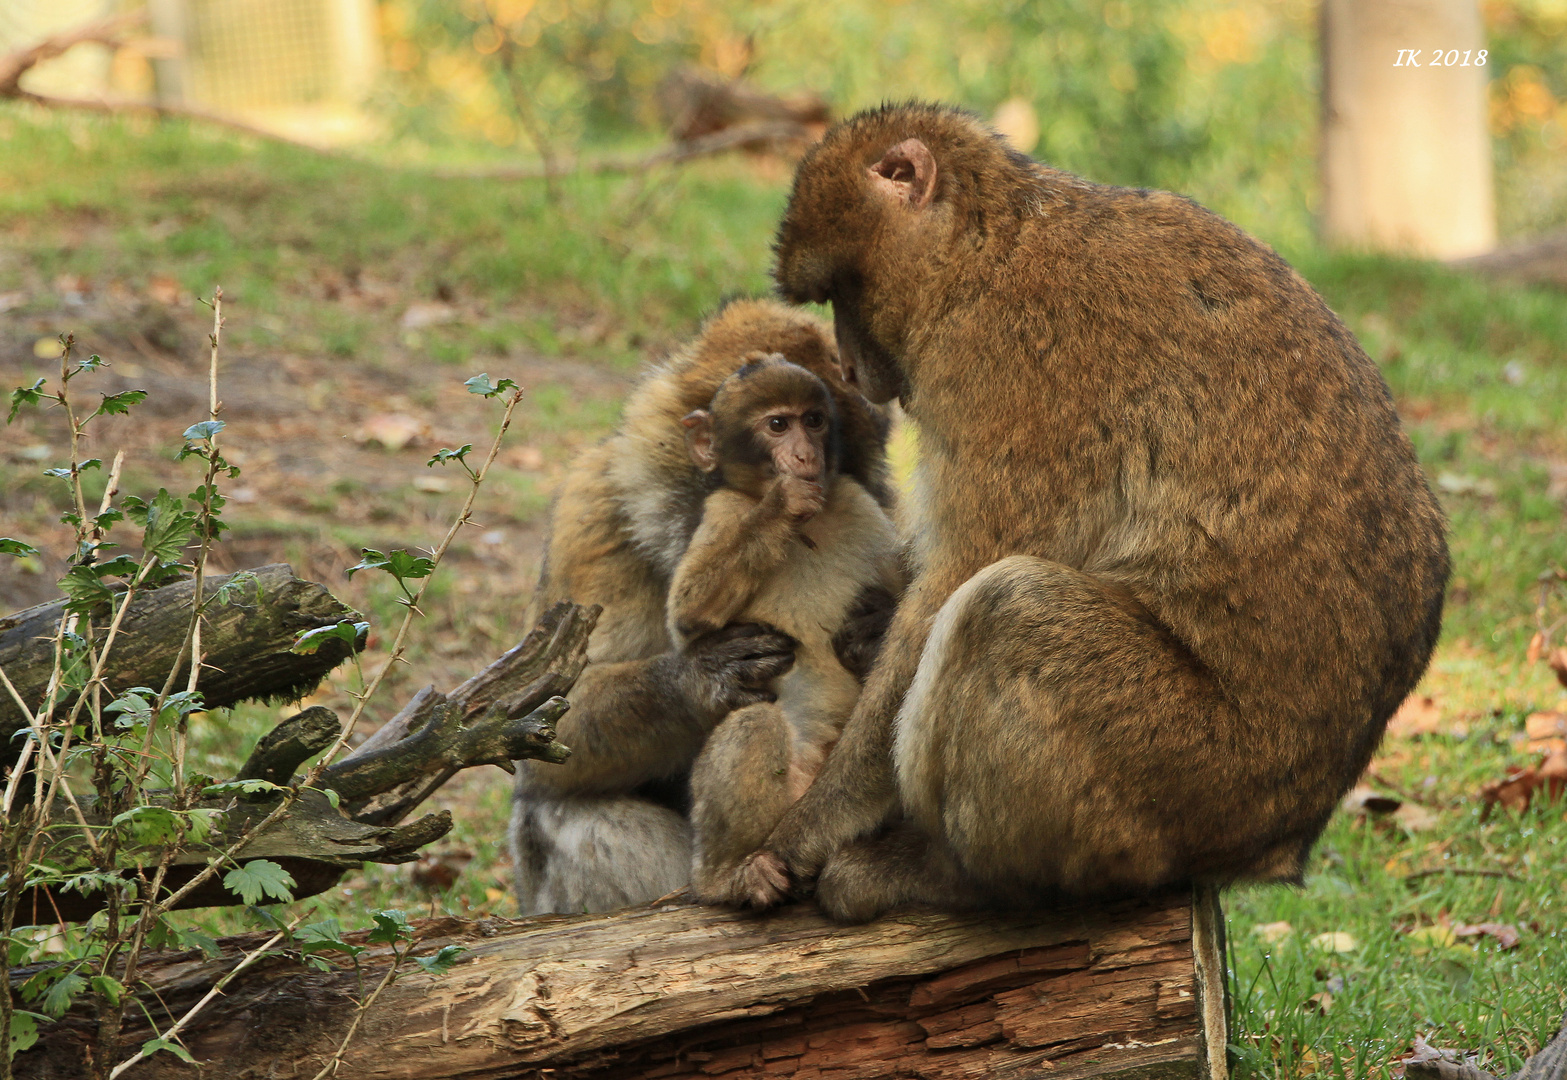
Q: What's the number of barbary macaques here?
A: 3